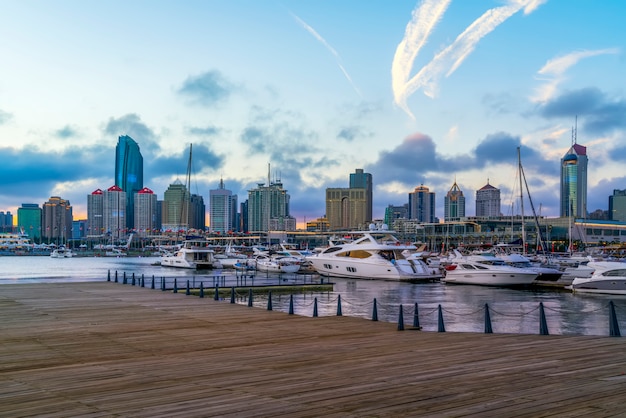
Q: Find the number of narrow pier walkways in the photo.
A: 1